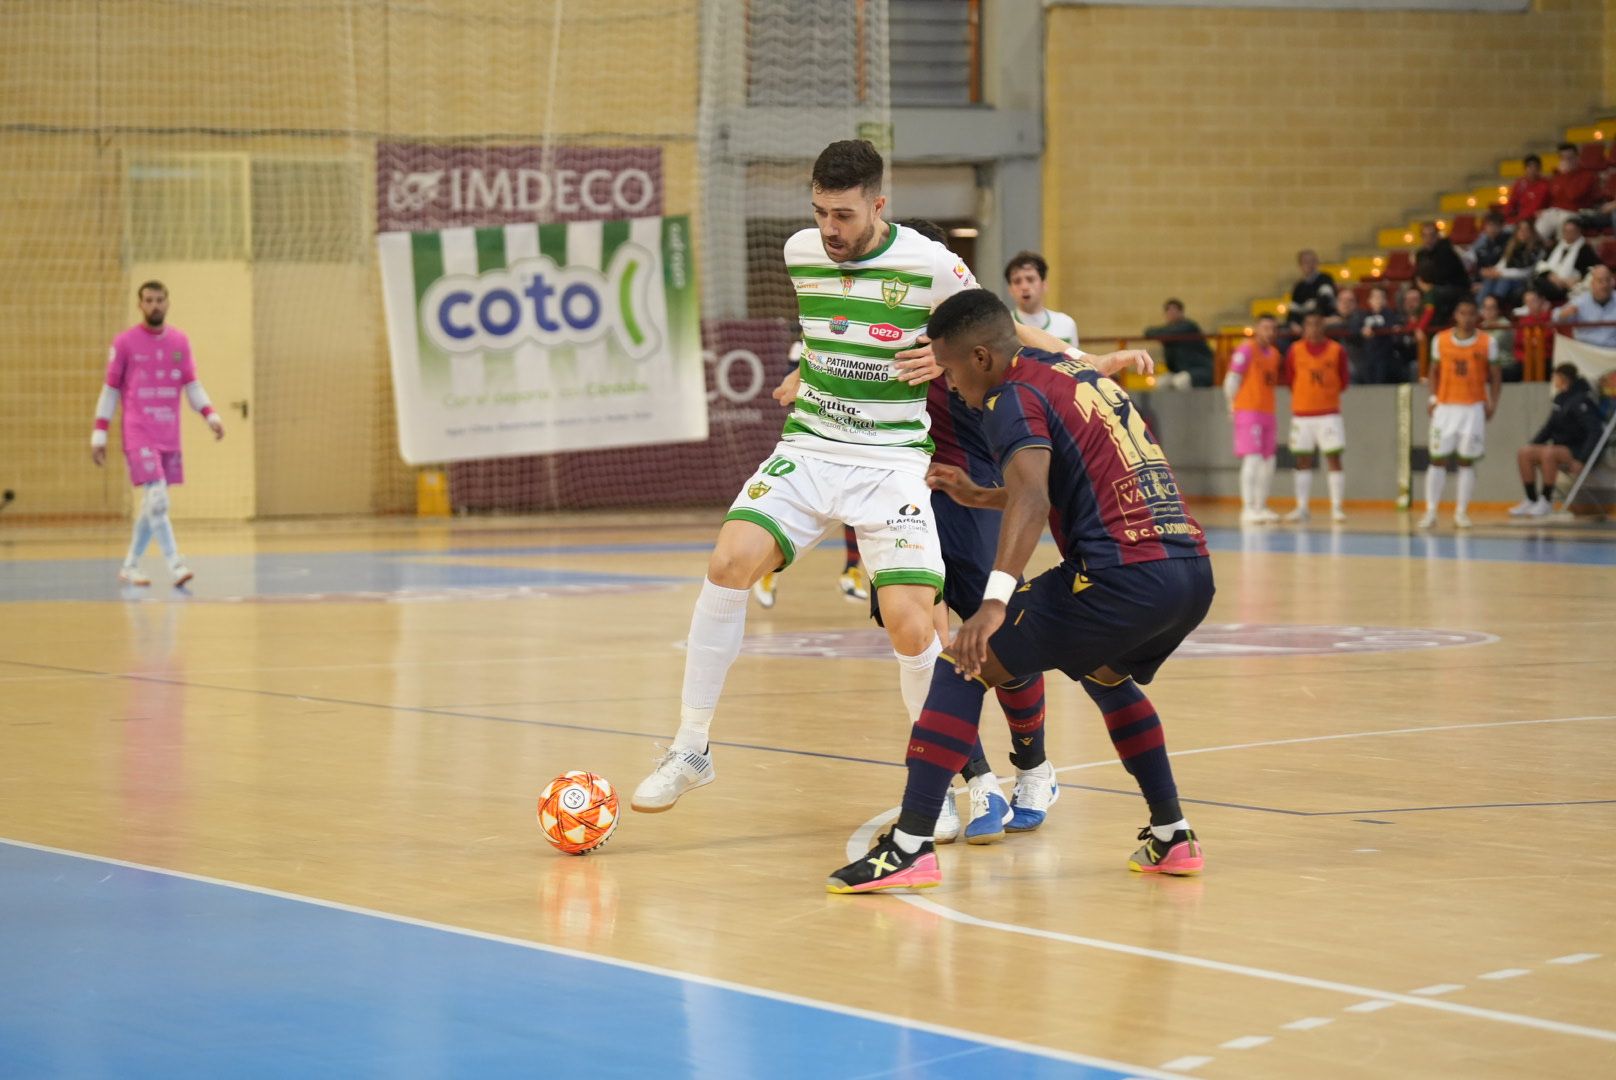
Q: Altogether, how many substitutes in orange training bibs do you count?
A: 3